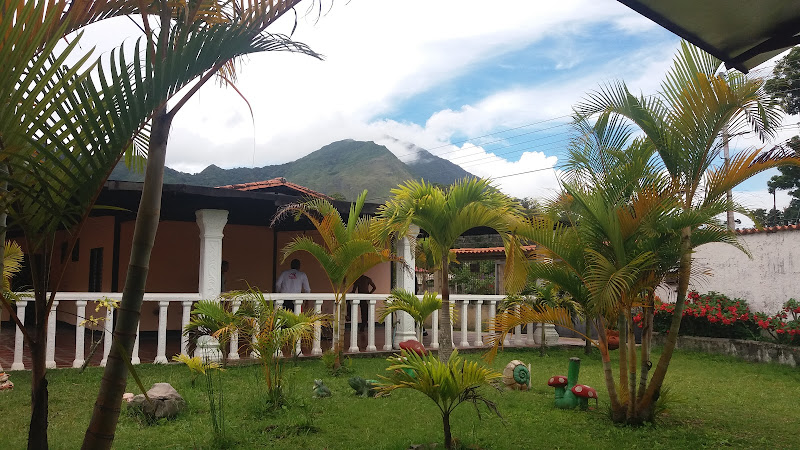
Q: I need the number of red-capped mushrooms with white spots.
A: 2